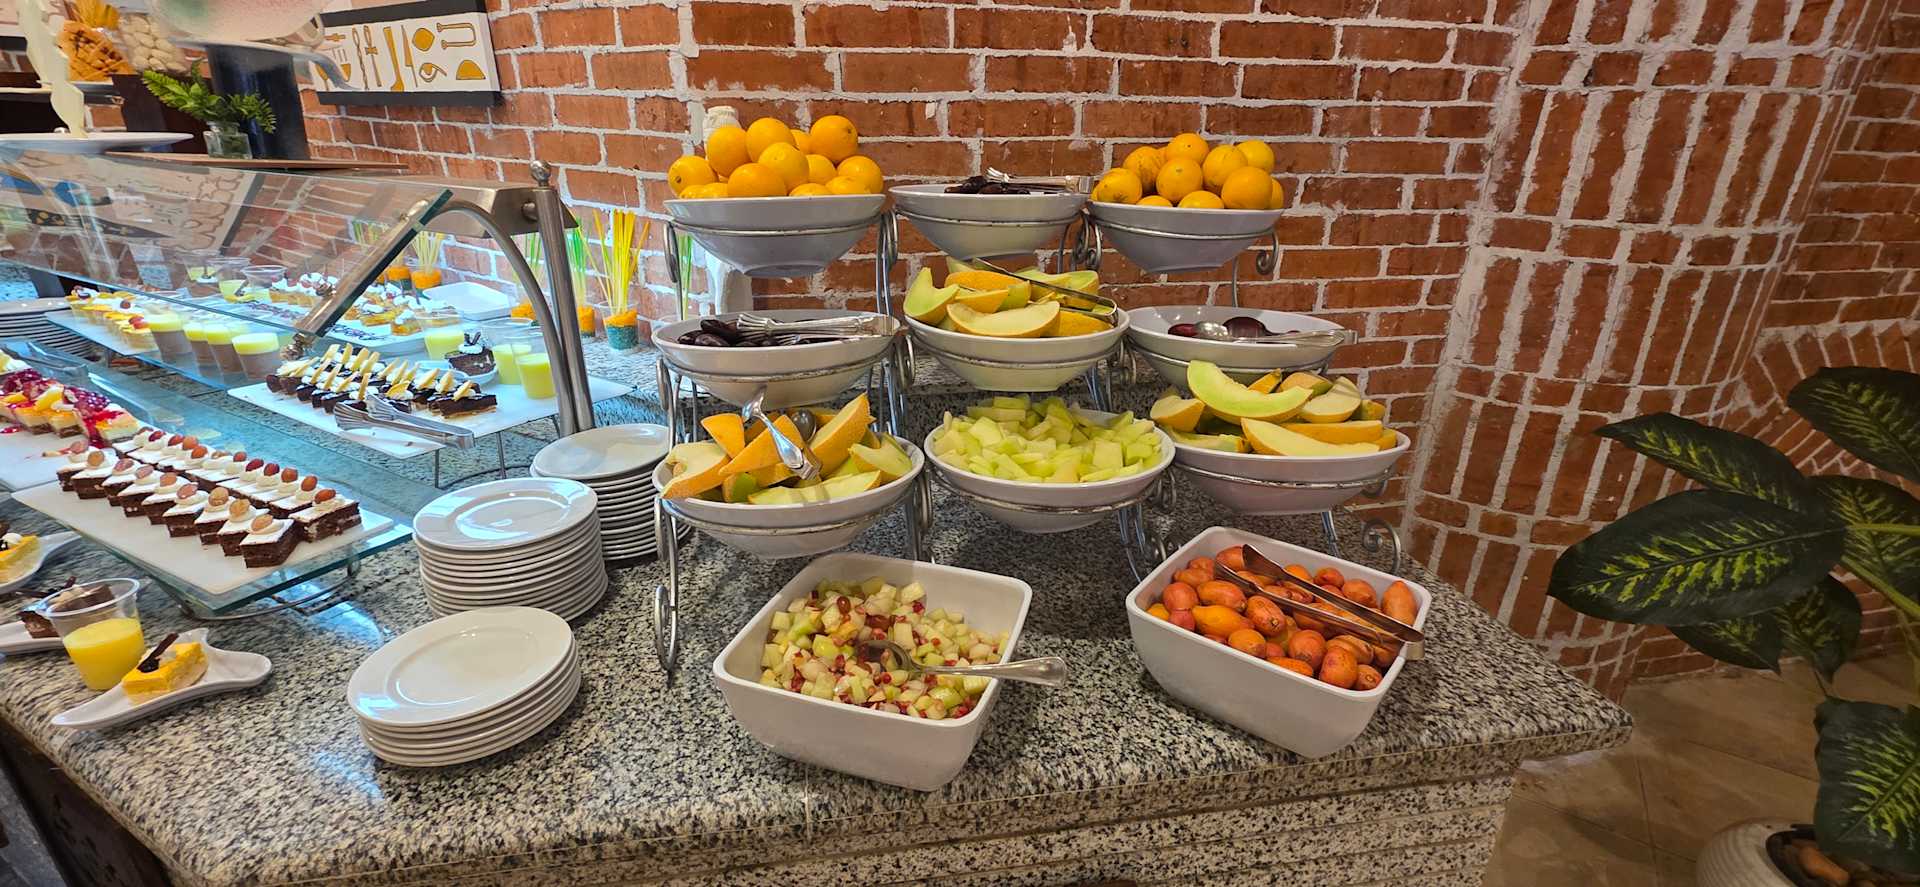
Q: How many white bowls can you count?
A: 11